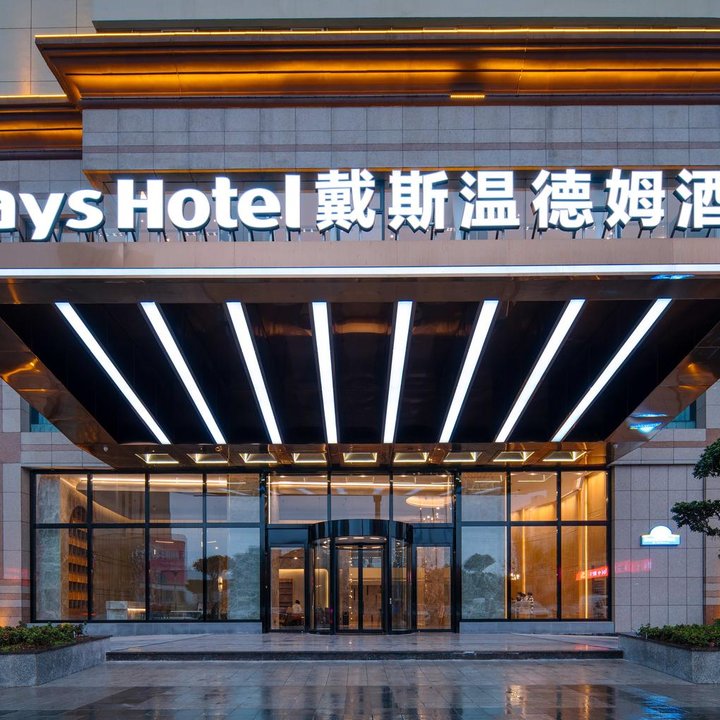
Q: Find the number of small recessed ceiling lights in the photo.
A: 9